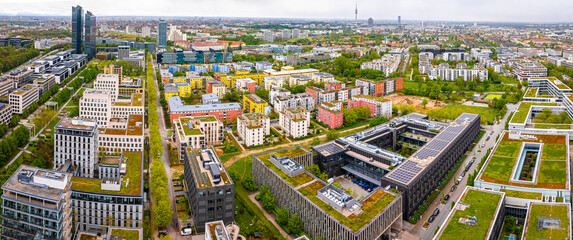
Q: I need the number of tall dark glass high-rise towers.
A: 2